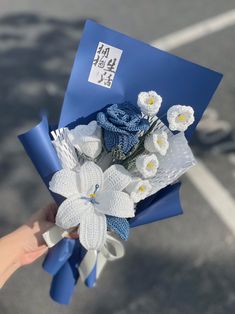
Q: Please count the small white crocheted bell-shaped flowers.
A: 5